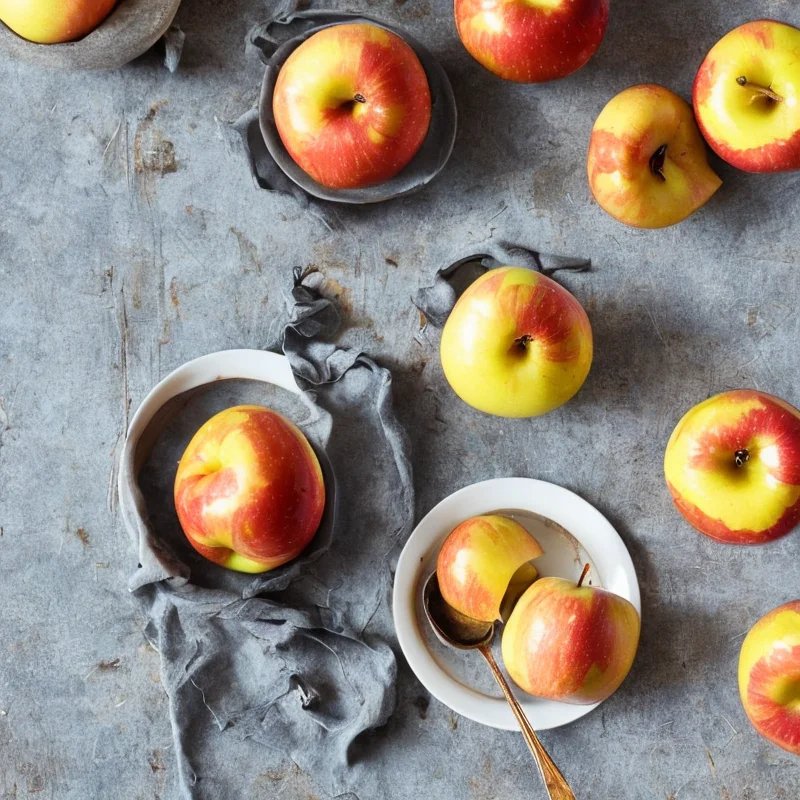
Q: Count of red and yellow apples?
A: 11